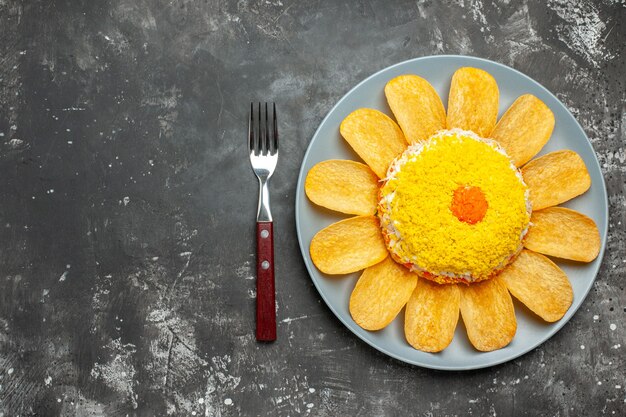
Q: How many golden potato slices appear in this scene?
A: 12